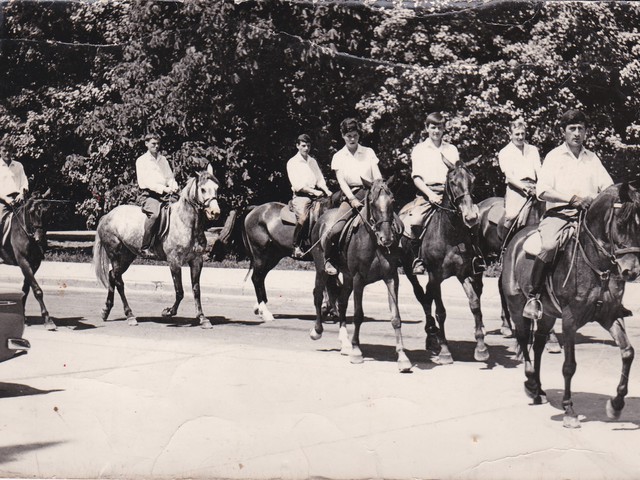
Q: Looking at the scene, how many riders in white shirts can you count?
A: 7